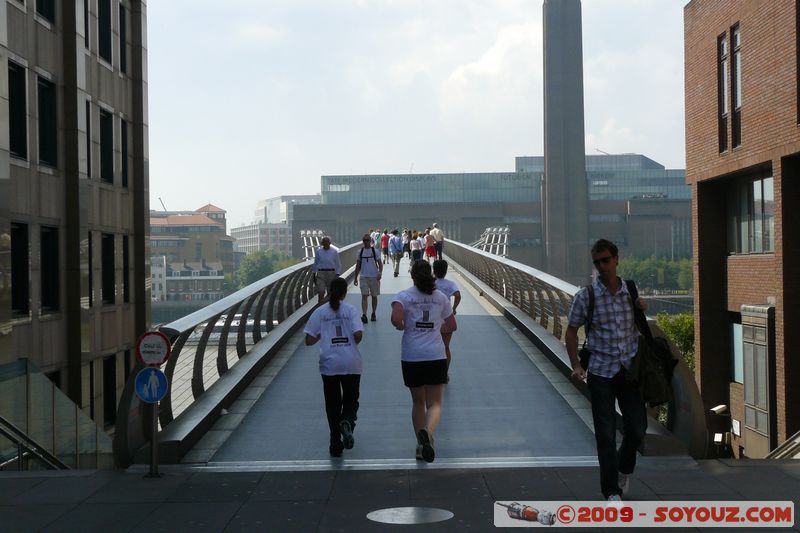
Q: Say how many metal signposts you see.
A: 1